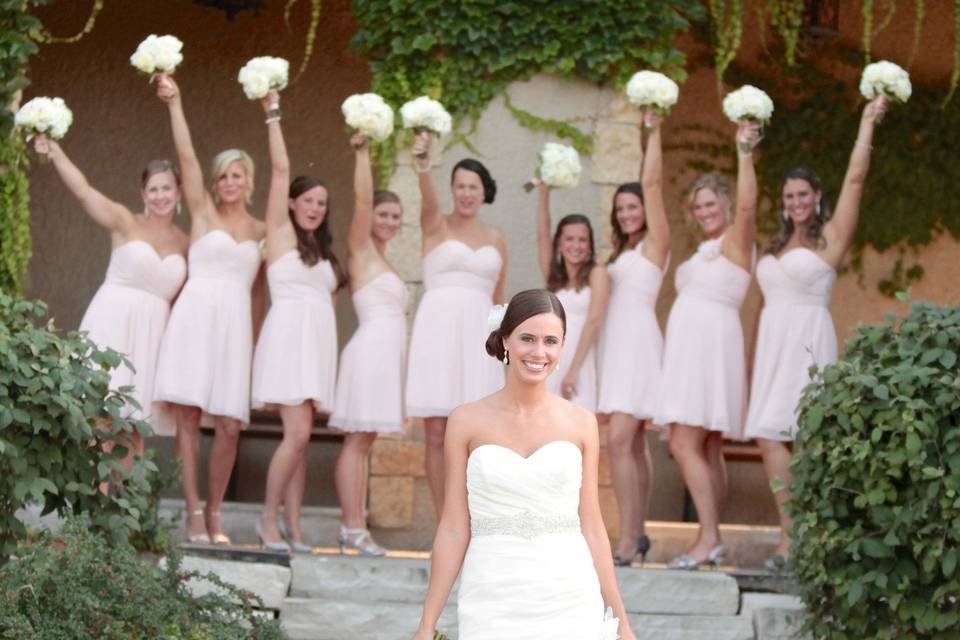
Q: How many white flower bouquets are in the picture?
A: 9